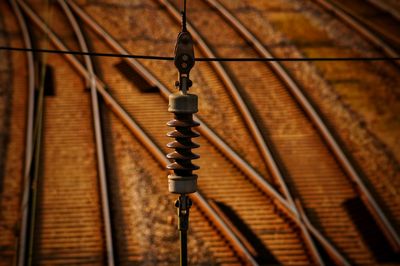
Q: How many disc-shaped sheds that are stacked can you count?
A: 5